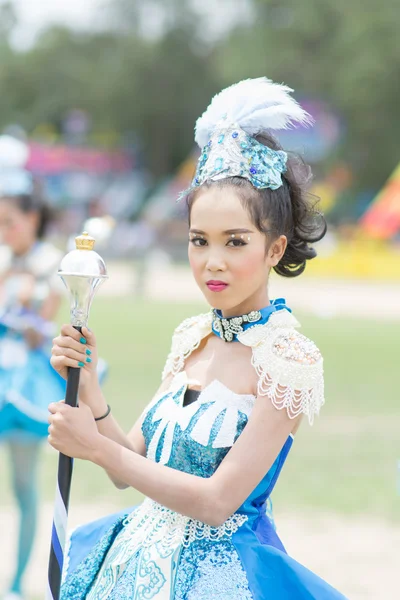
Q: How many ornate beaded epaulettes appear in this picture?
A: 2